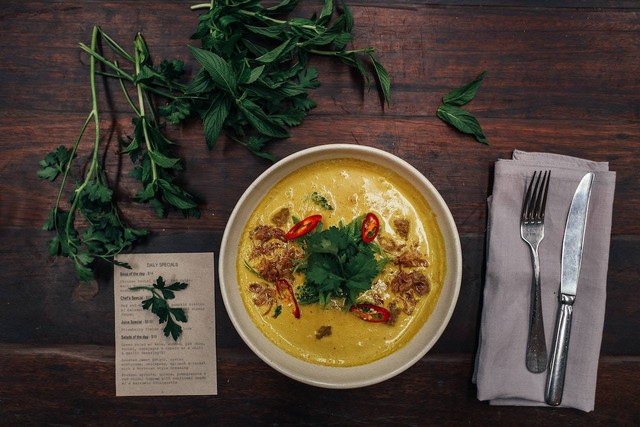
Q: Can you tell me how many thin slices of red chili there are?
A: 4